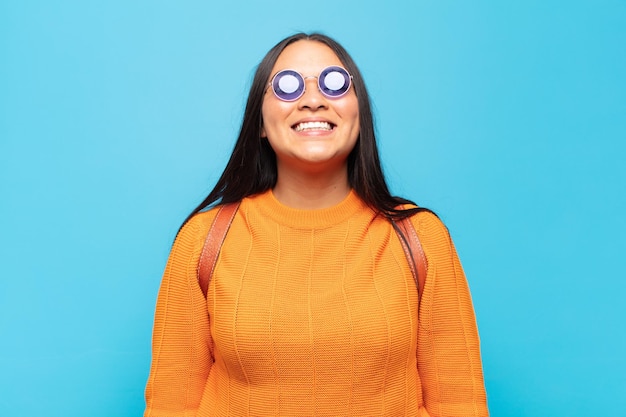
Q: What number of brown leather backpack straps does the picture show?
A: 2